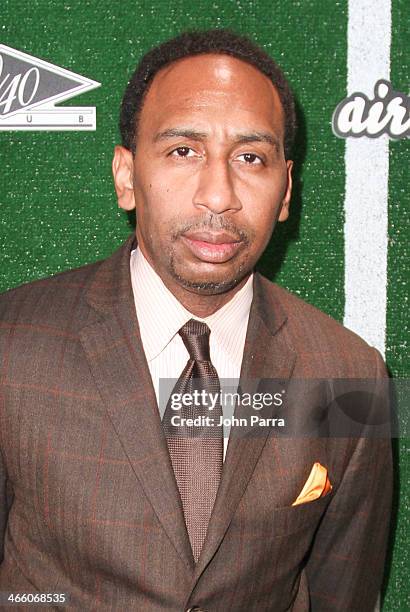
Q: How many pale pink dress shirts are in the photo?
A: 1